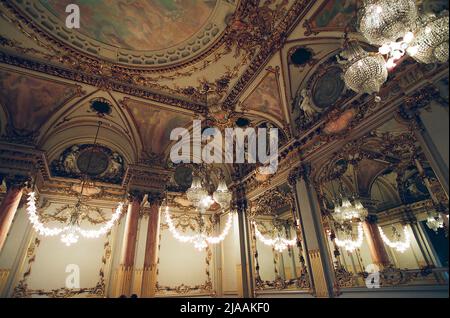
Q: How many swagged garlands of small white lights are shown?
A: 5